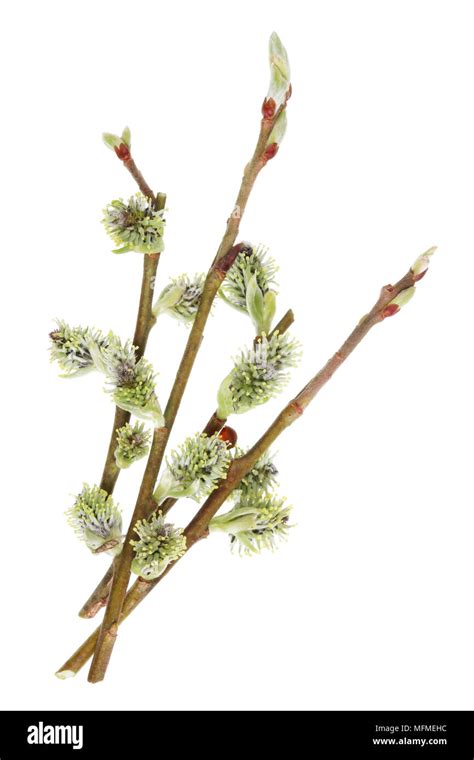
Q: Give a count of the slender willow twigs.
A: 4